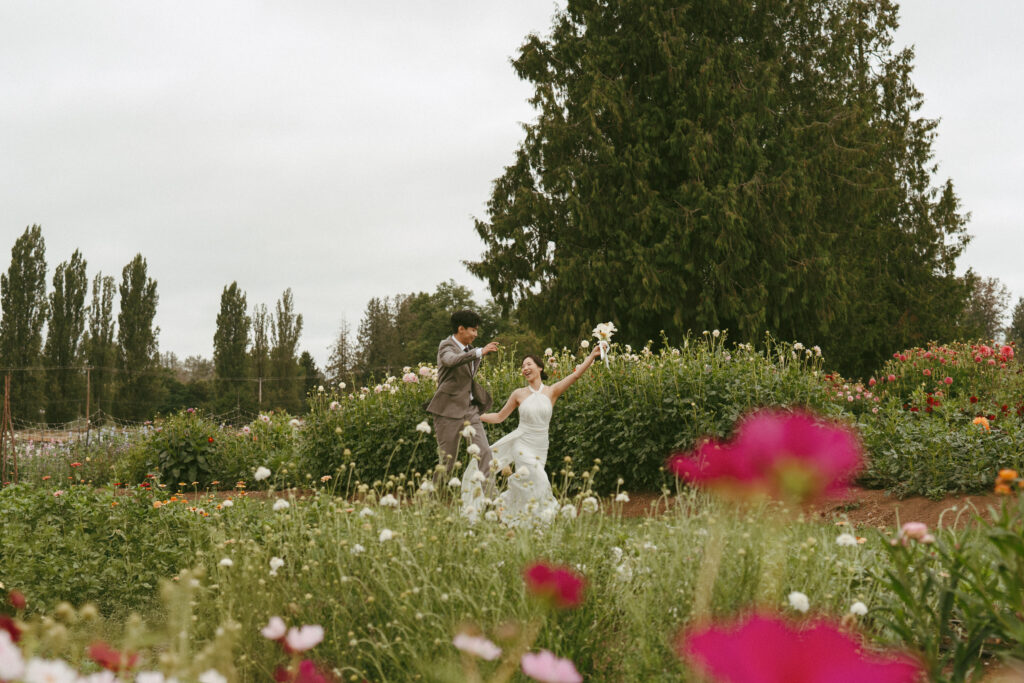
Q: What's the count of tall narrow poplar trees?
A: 7